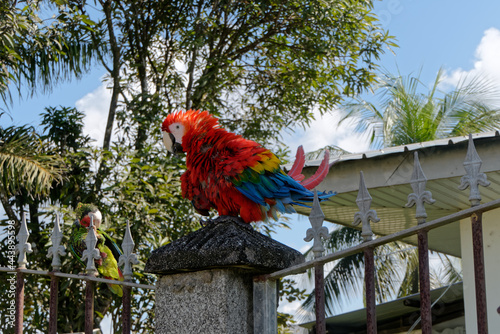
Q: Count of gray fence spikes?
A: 8